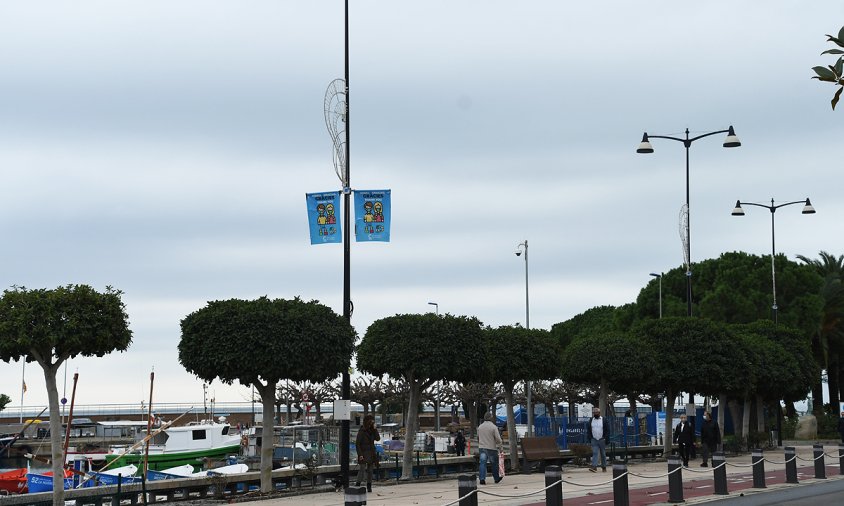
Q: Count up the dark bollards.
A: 10